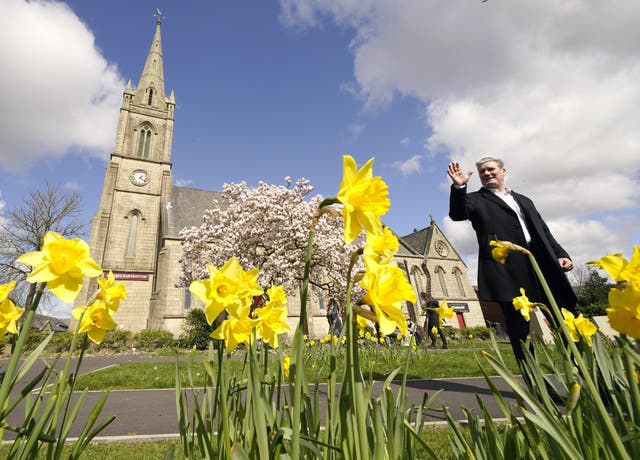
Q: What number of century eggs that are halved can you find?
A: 0